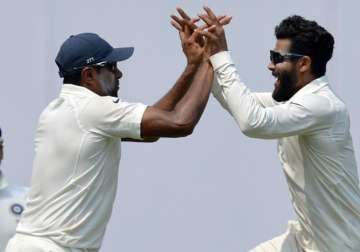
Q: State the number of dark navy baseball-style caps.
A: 1